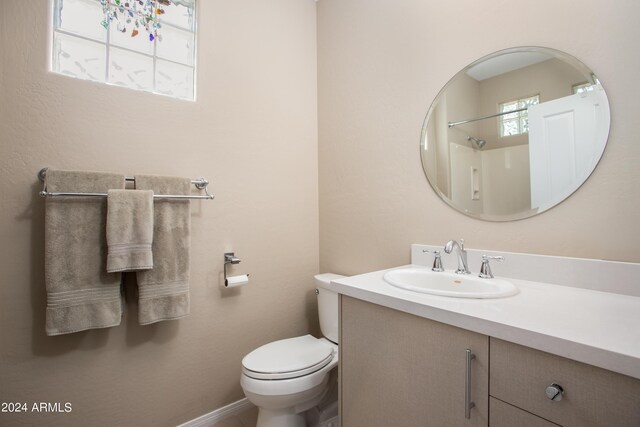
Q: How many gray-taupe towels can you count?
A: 3